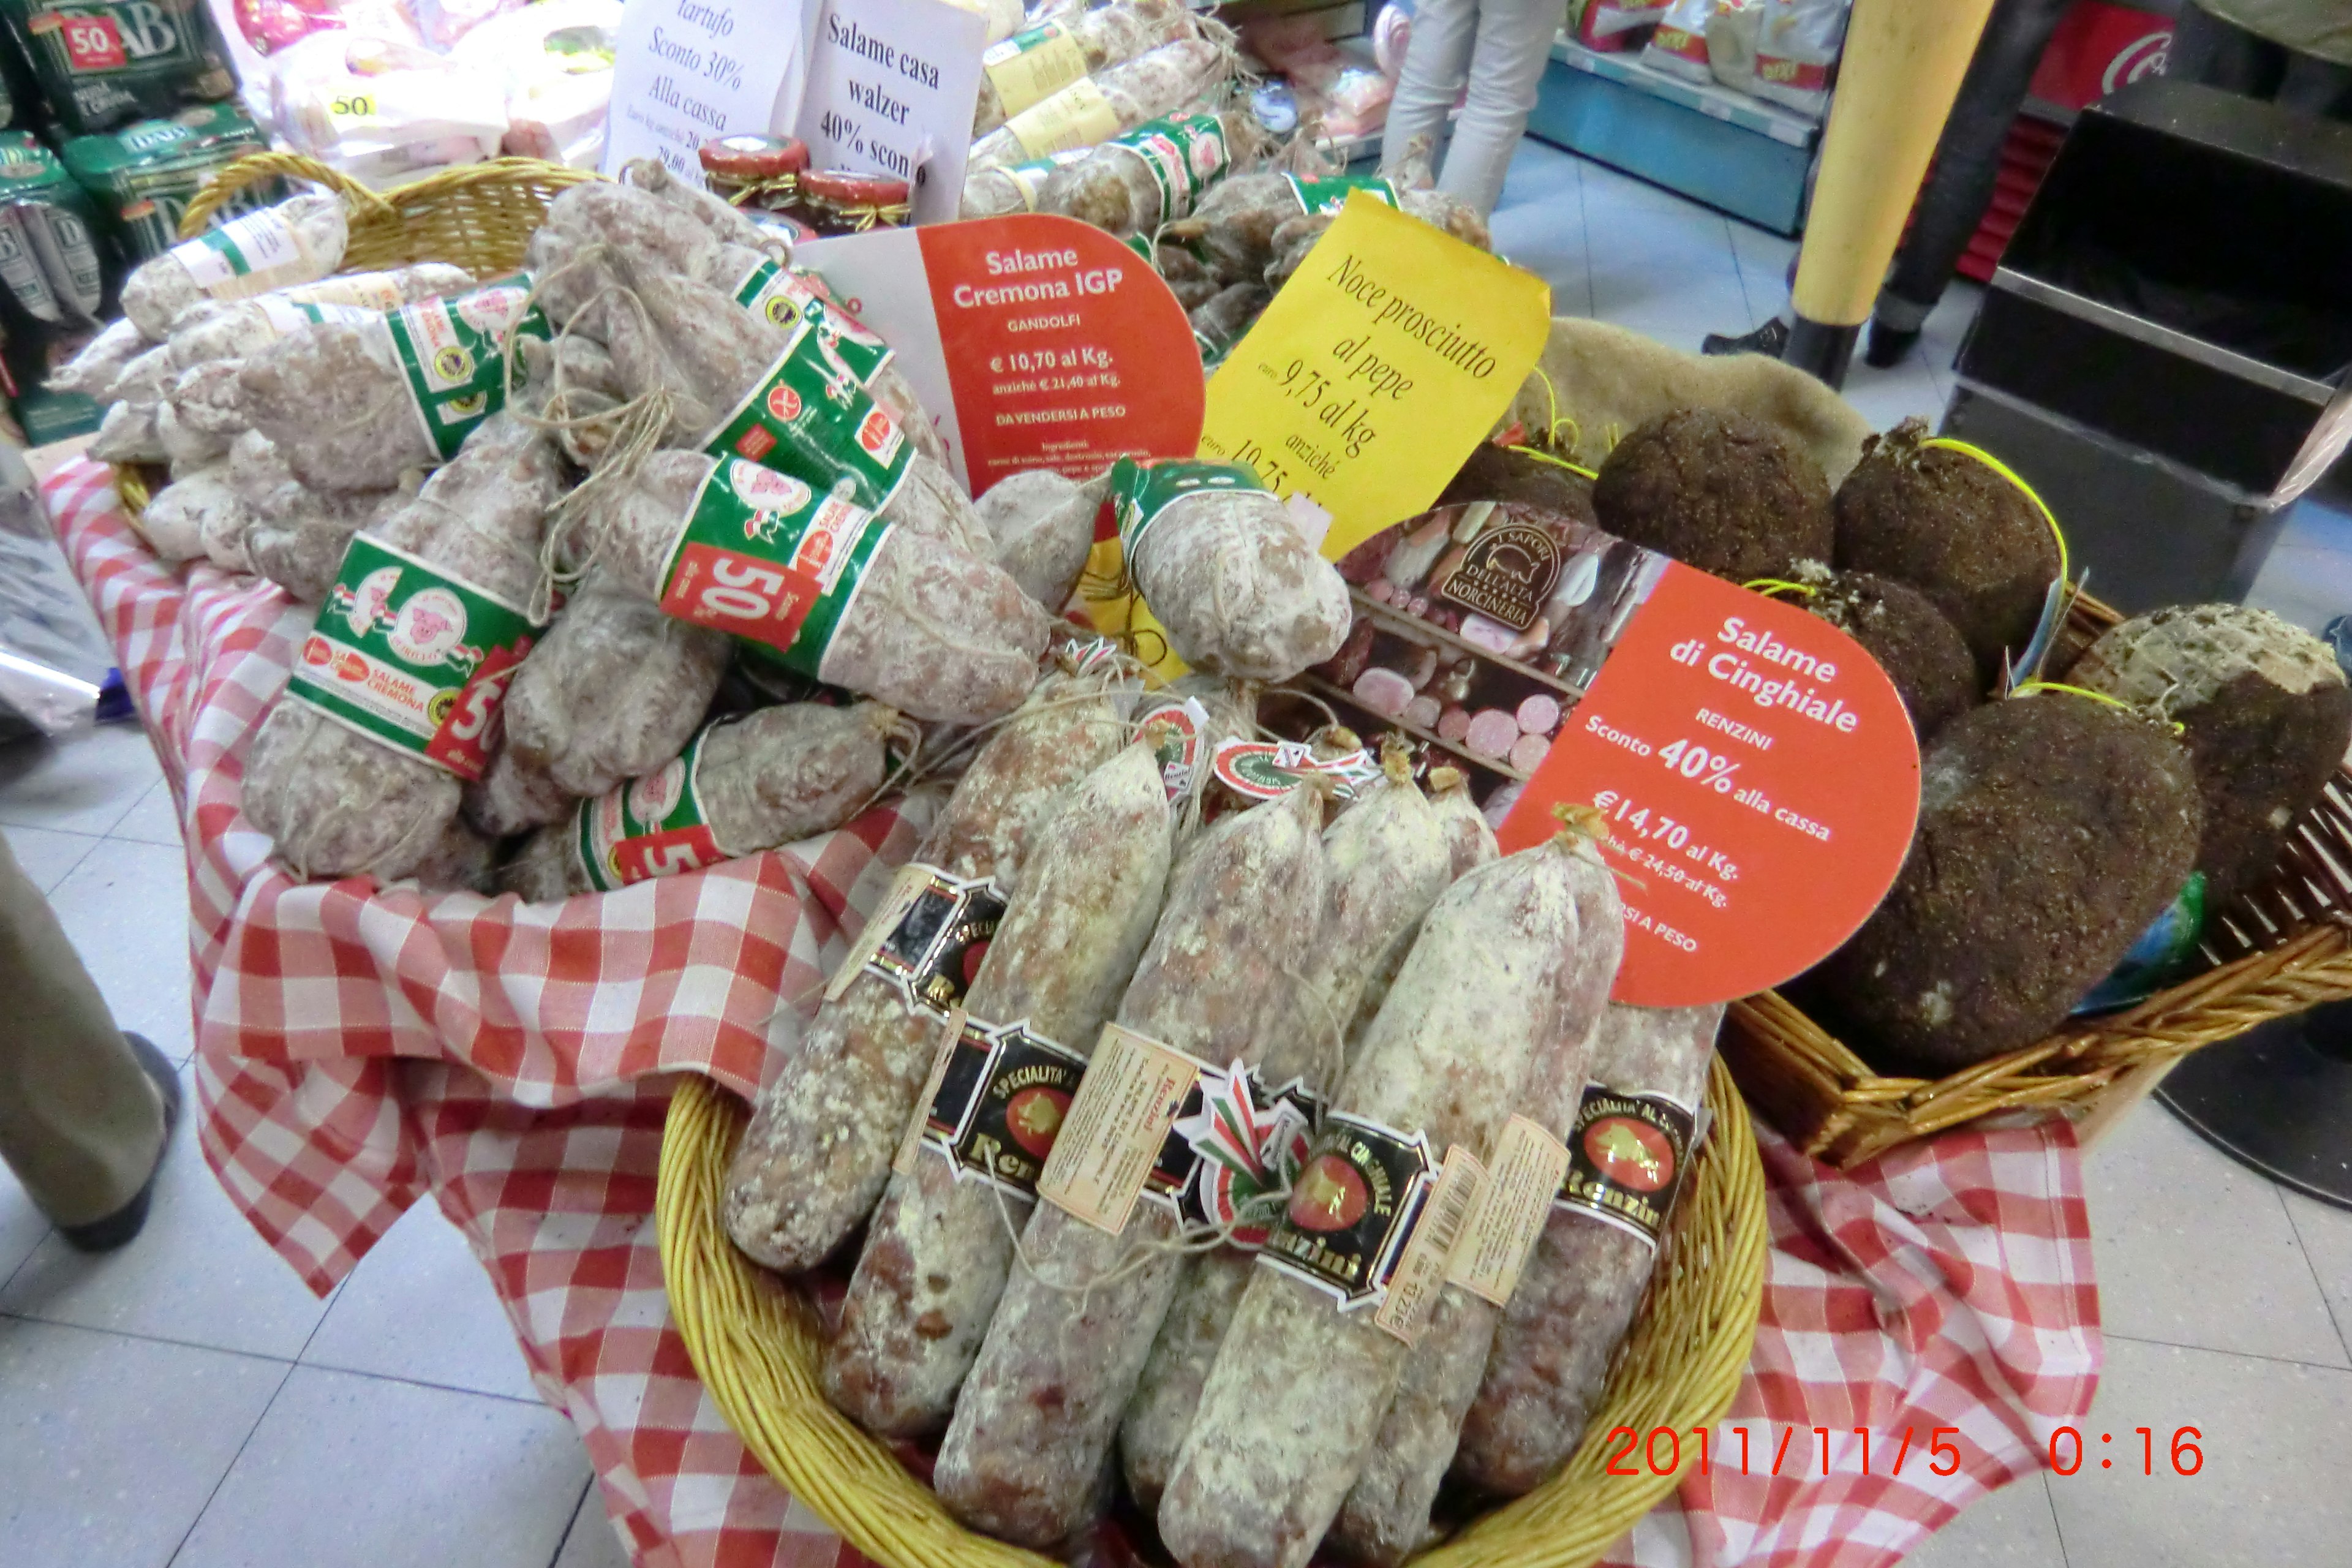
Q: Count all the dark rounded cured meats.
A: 6